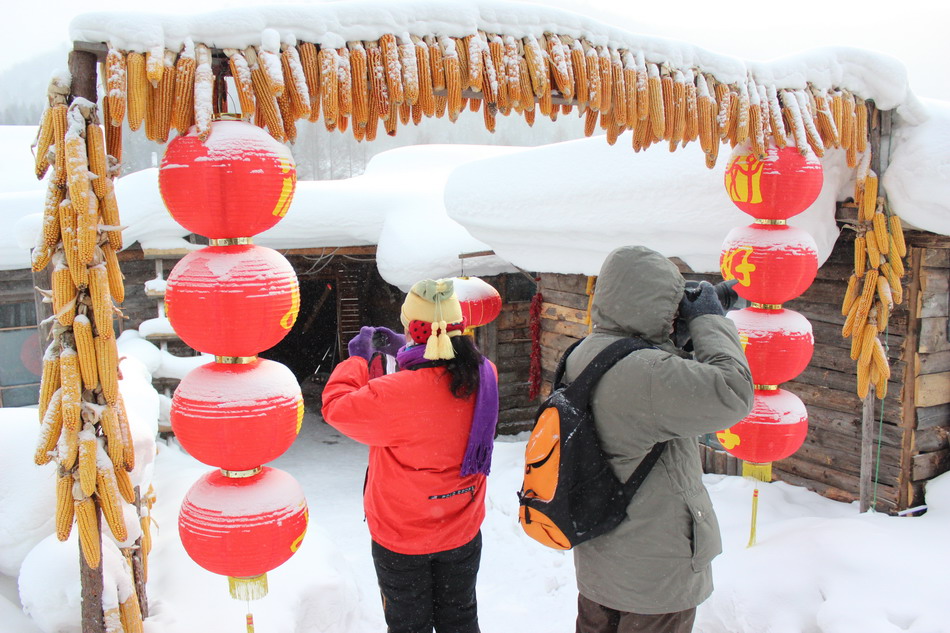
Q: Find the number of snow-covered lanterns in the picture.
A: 9